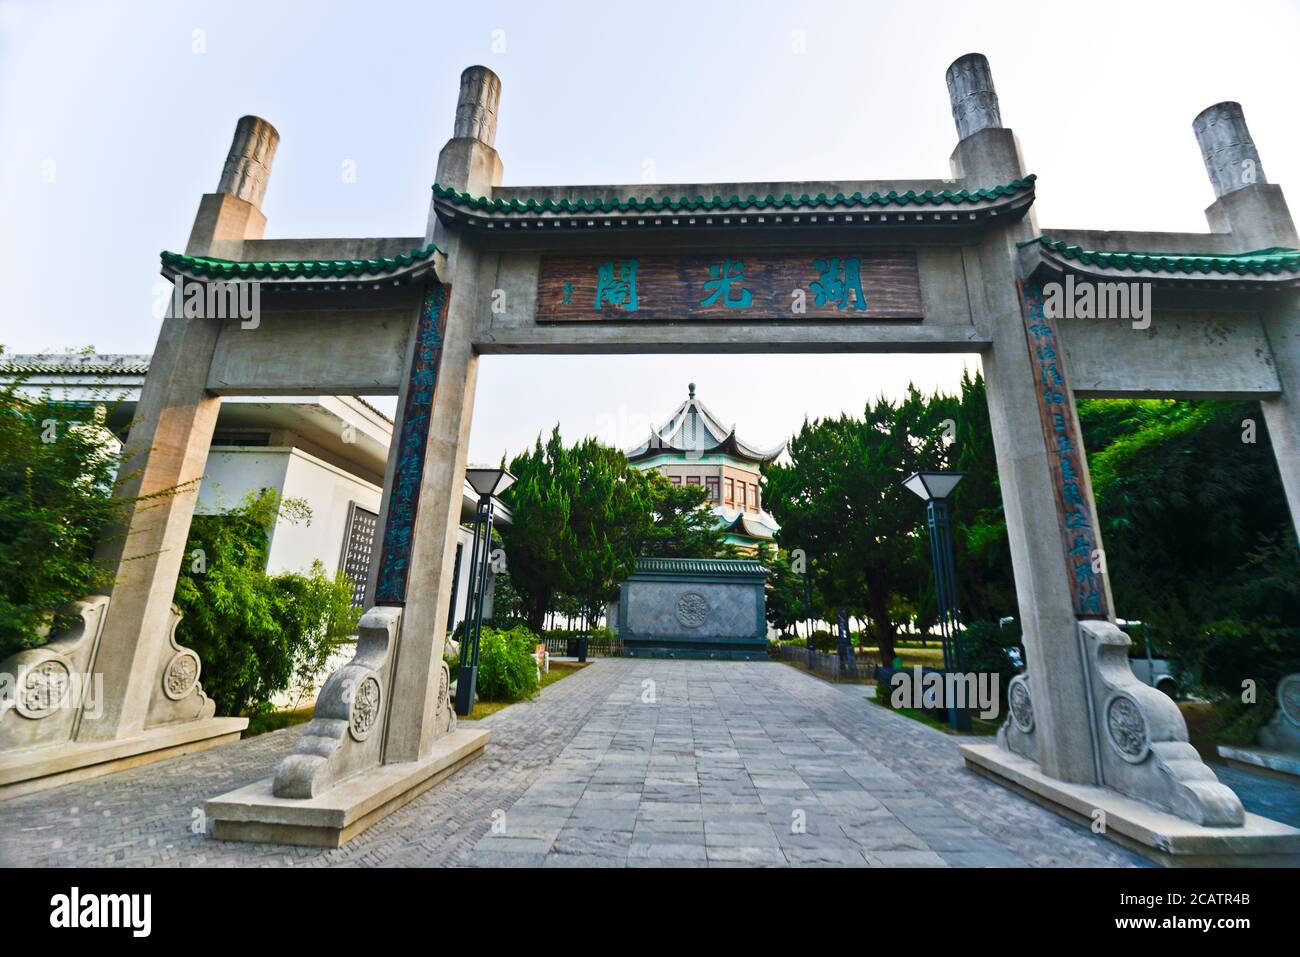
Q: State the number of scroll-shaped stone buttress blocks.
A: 7